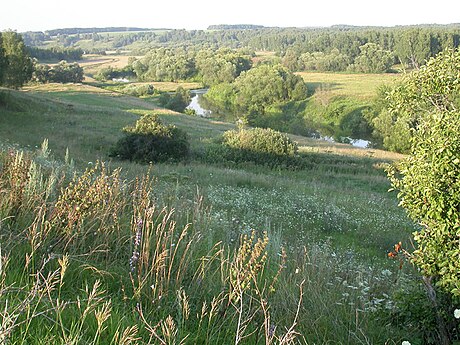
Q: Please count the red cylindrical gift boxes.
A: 0